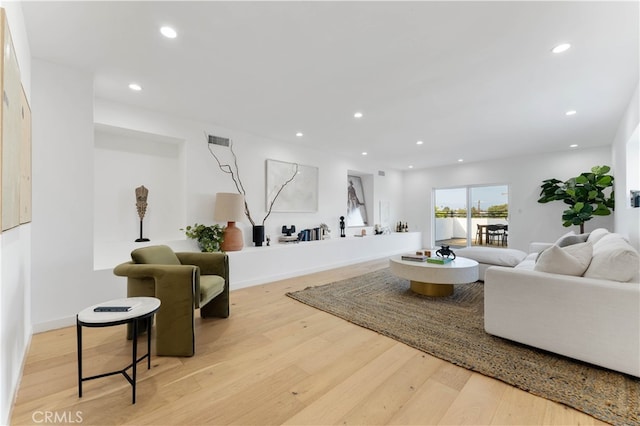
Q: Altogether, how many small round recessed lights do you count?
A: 11